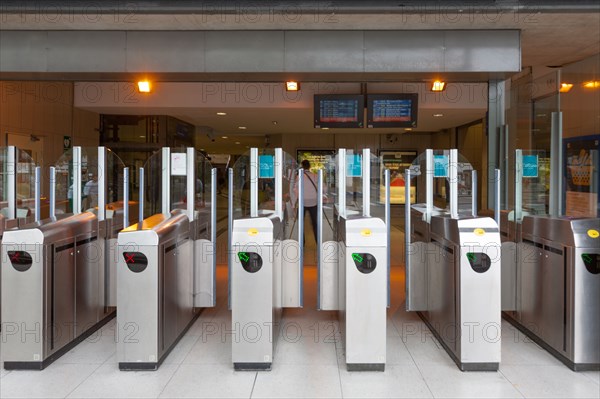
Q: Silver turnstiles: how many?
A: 6